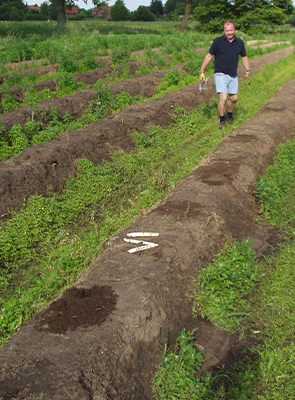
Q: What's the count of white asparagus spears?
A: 3